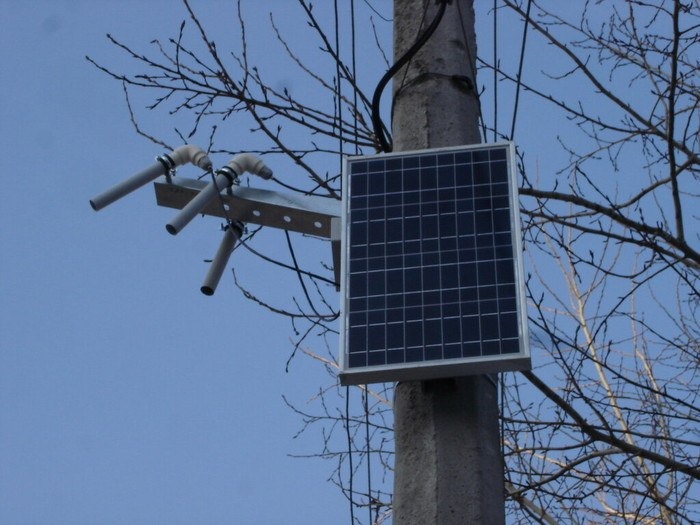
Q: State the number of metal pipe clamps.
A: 3